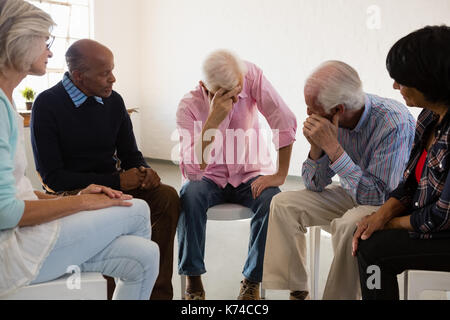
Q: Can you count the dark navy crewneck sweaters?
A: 1